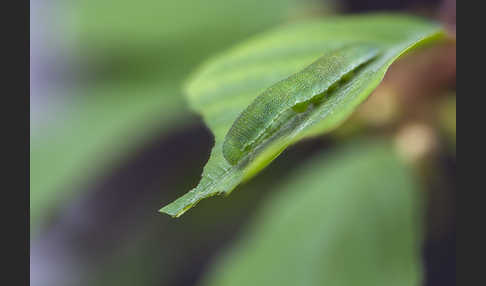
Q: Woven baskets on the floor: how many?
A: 0